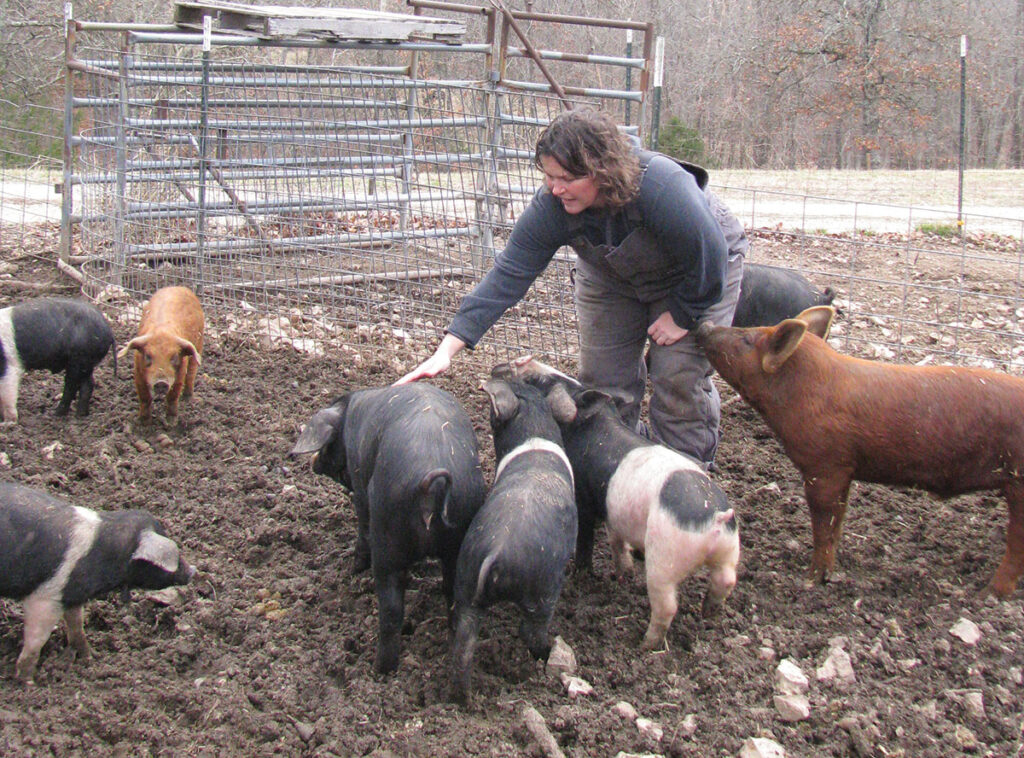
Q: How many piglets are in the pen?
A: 8